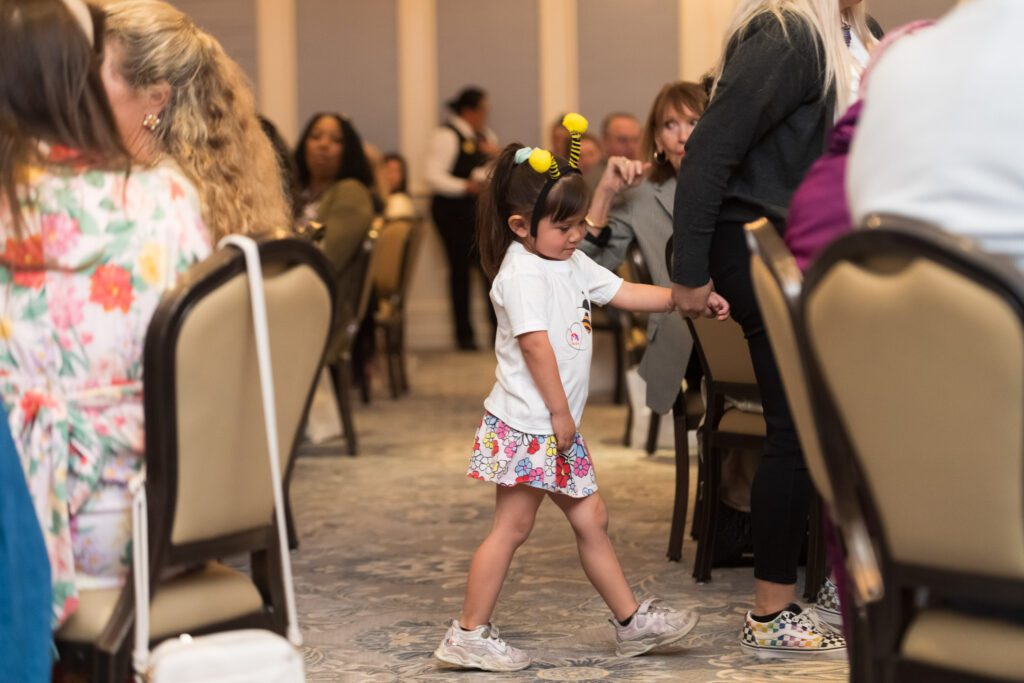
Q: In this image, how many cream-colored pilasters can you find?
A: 4